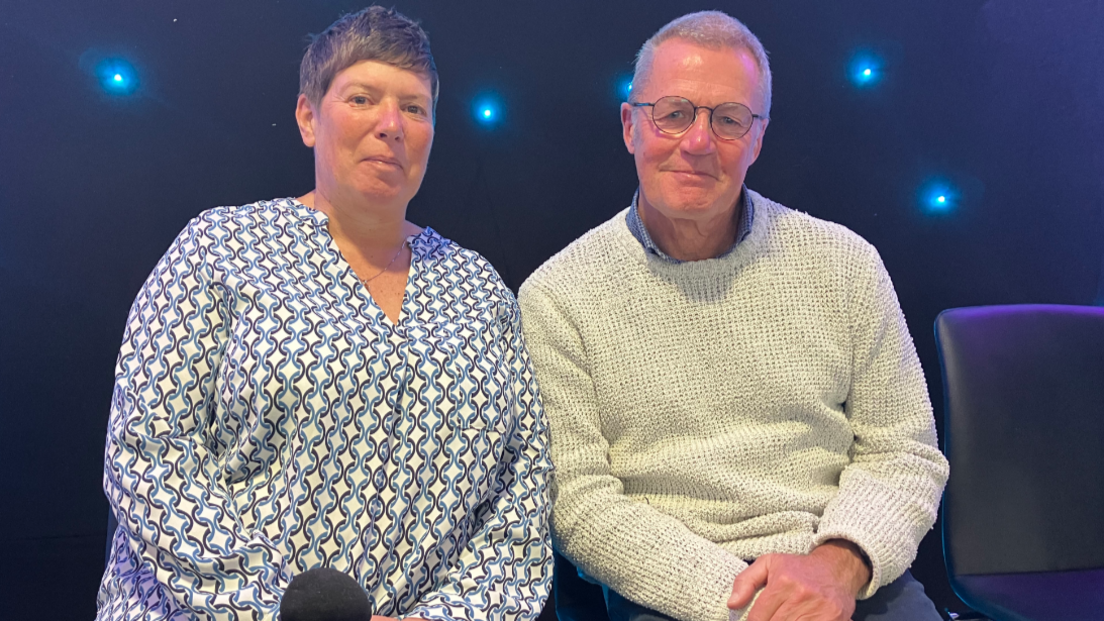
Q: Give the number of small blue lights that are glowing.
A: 5